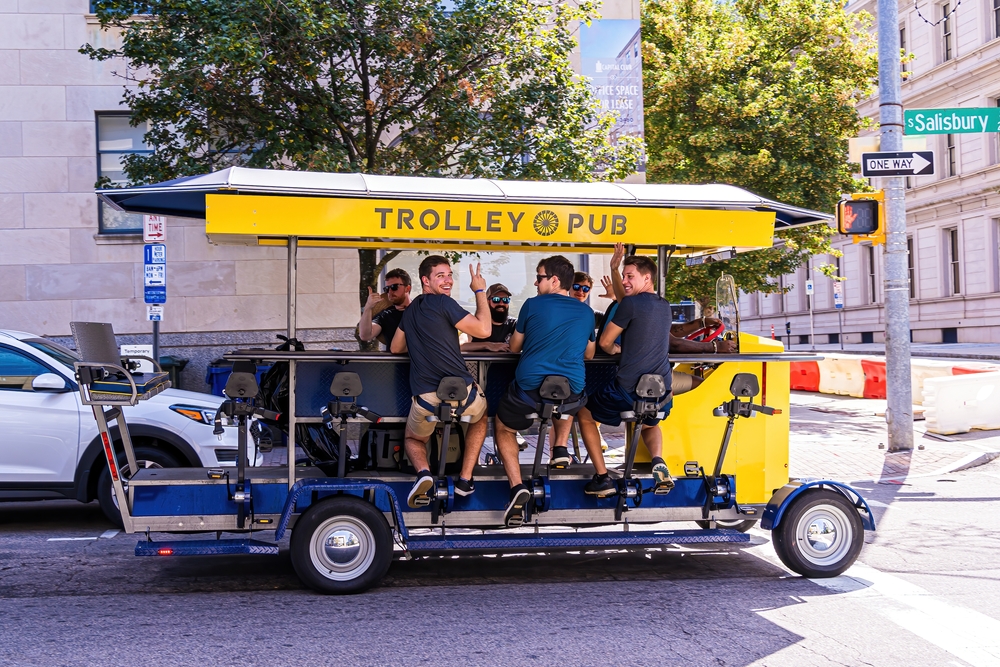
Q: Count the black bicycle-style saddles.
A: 6